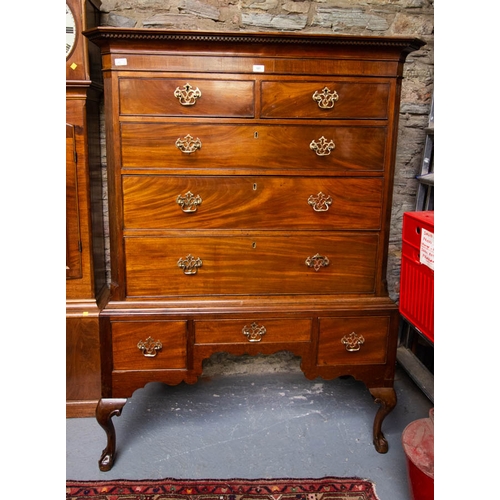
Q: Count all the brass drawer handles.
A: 11